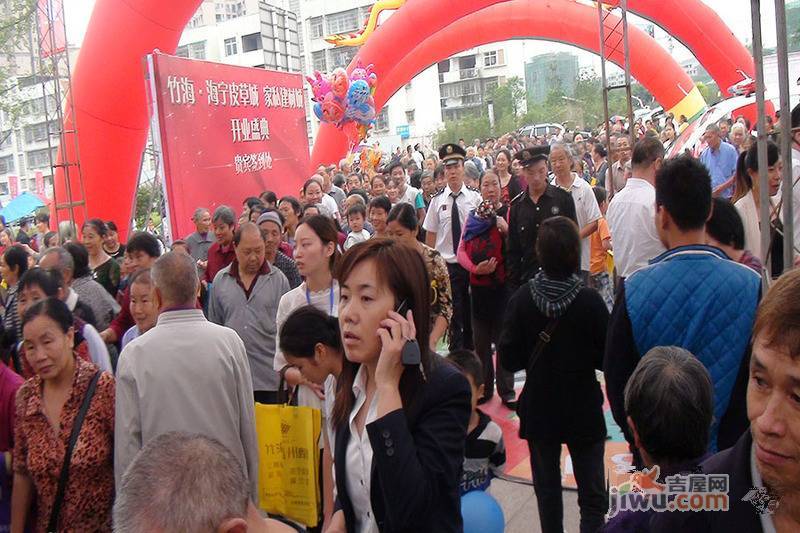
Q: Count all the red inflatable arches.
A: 3